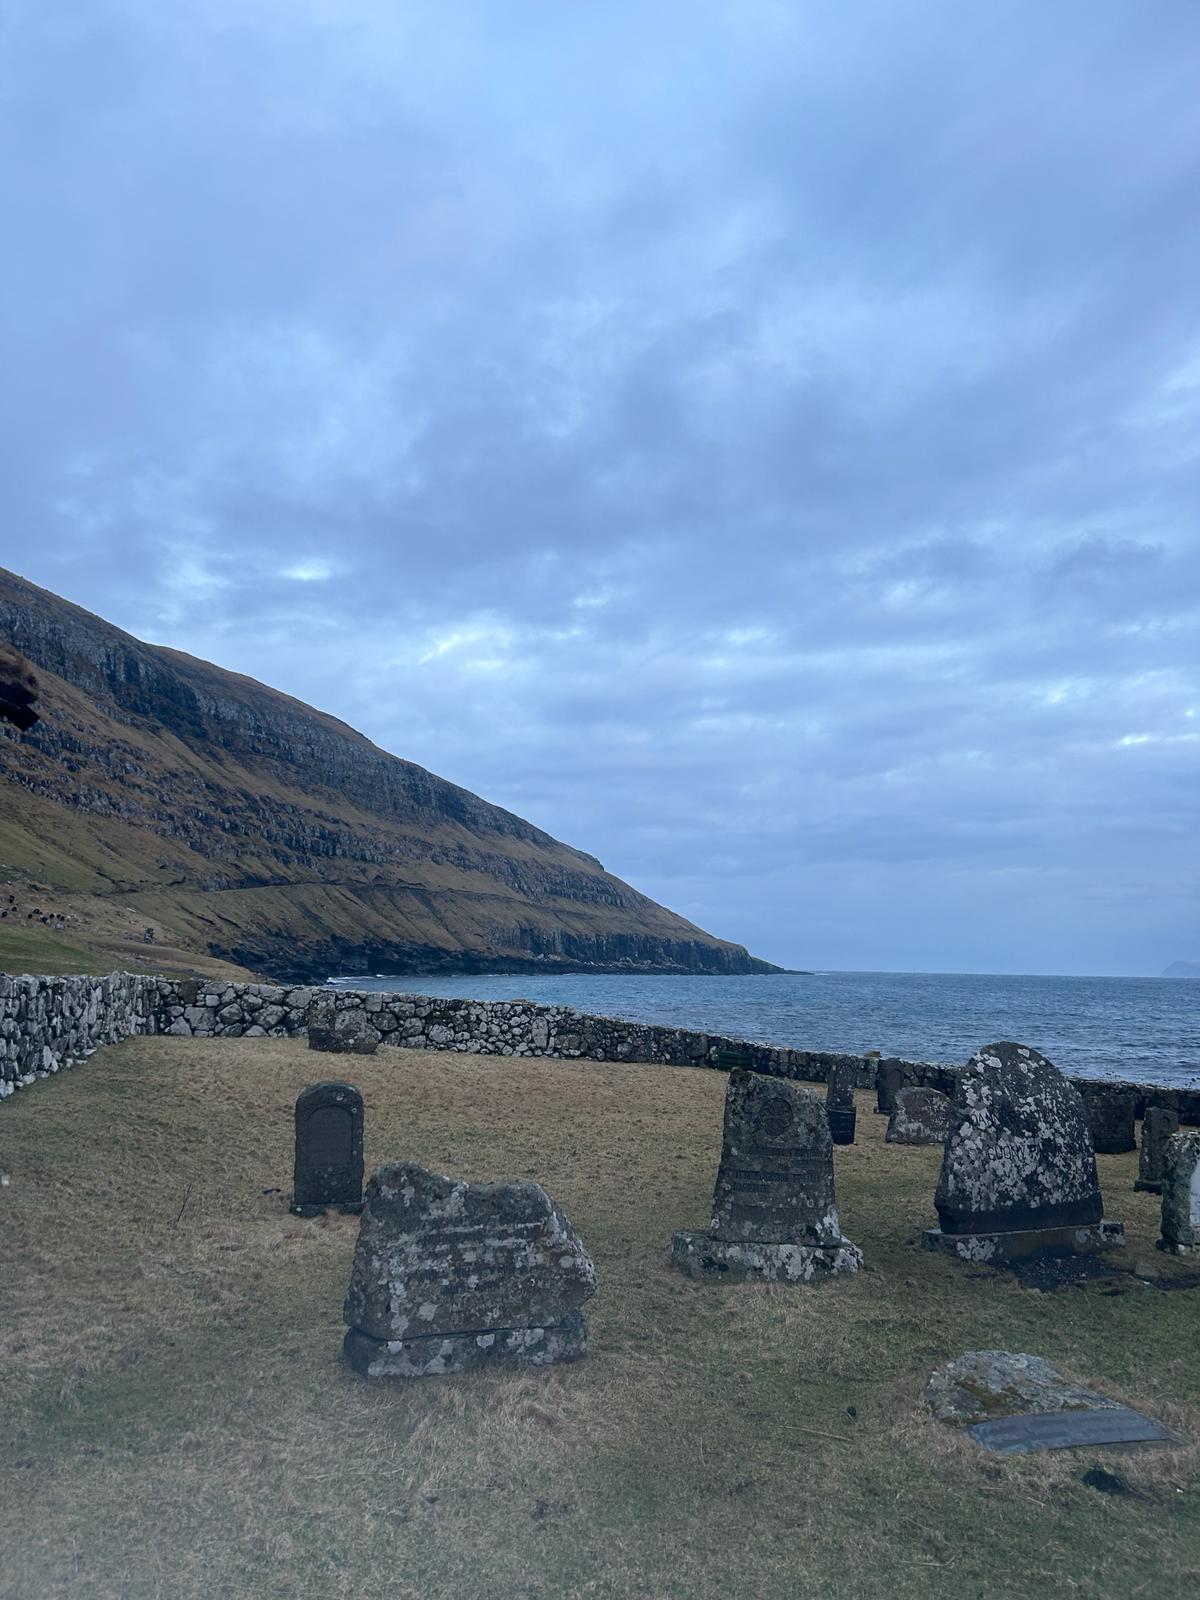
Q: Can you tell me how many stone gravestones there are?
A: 12